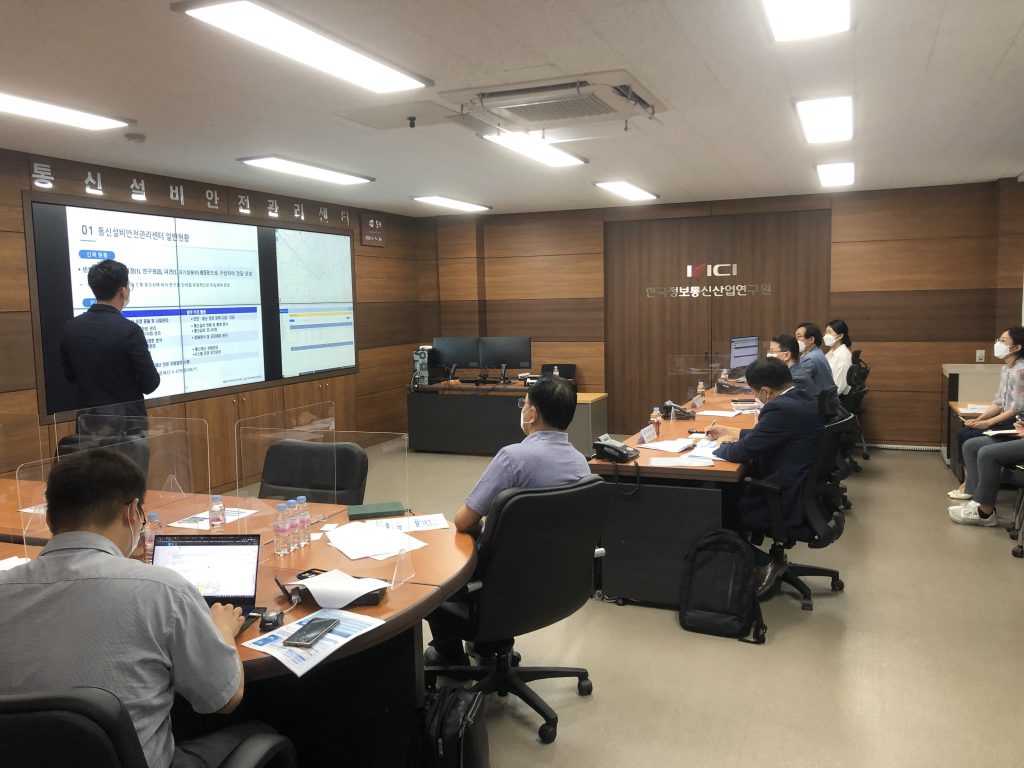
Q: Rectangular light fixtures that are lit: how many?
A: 9